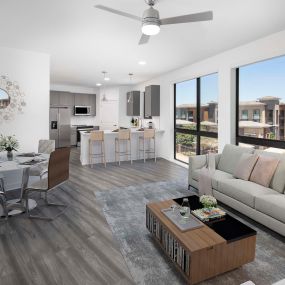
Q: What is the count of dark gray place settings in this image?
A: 2